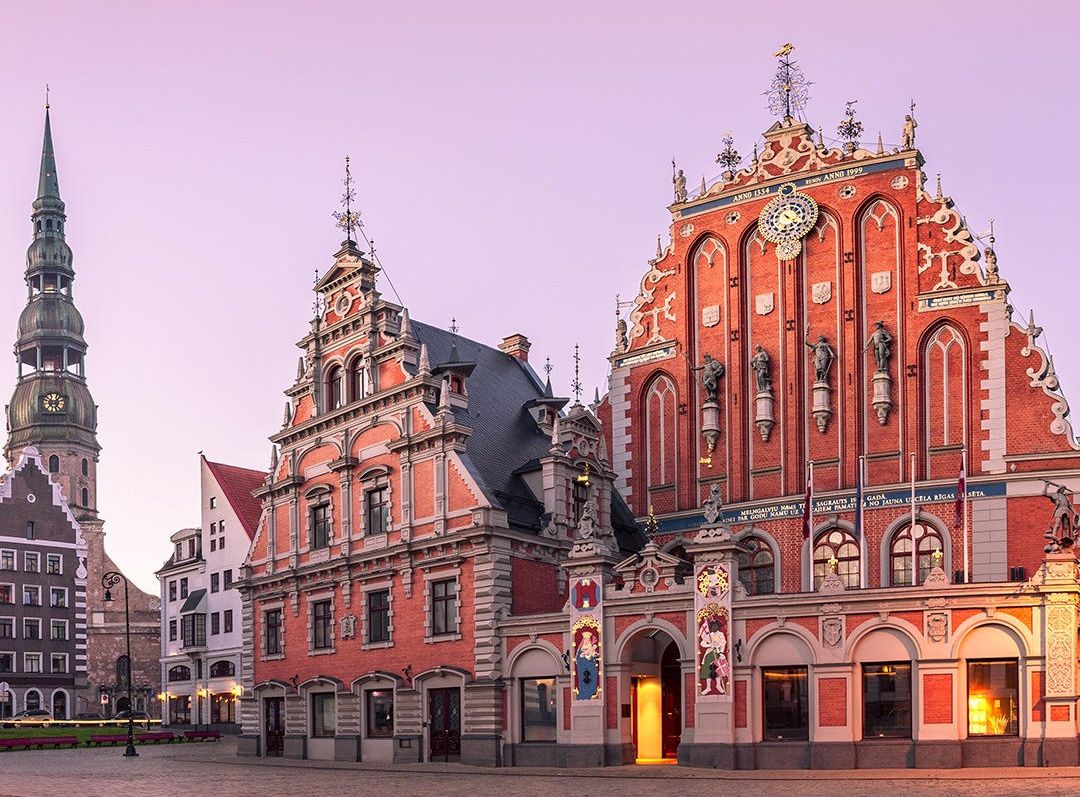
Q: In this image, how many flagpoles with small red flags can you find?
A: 2